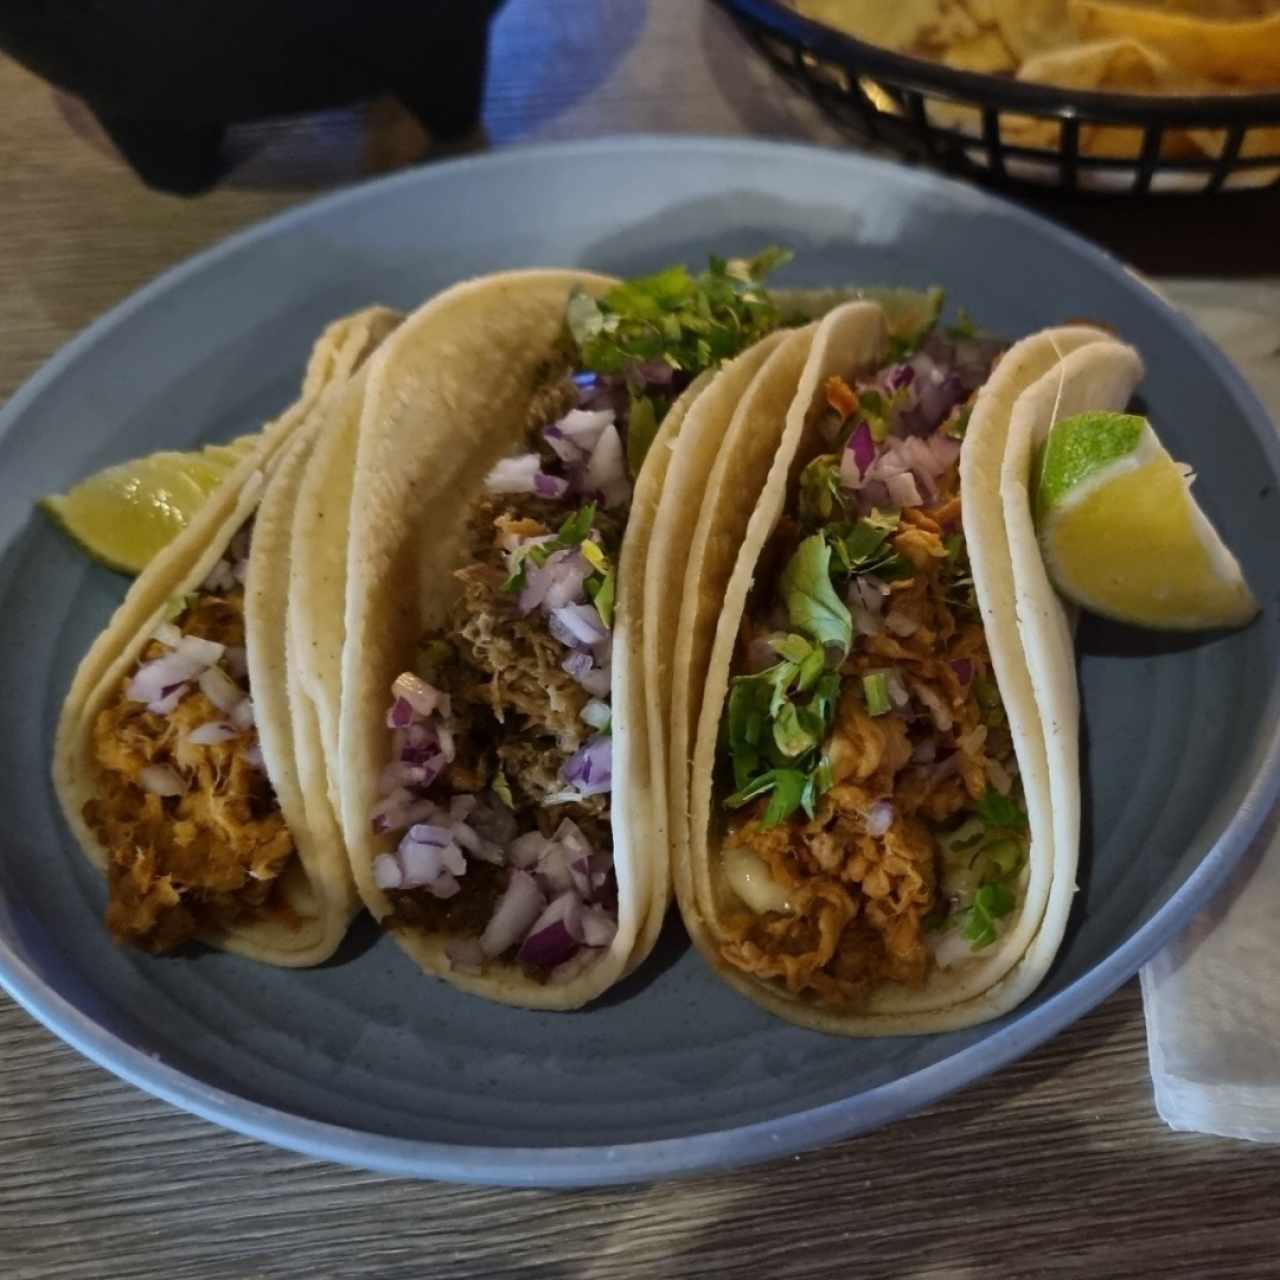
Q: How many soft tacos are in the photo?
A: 3